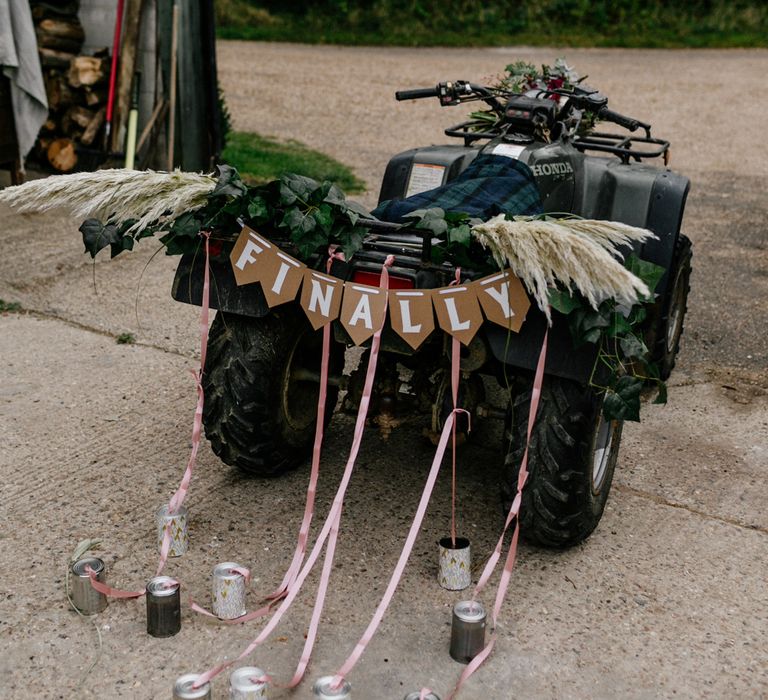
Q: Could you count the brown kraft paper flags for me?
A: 7